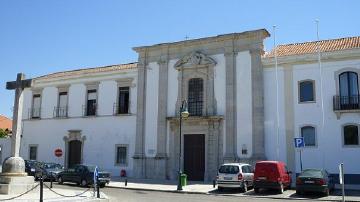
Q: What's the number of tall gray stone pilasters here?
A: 4